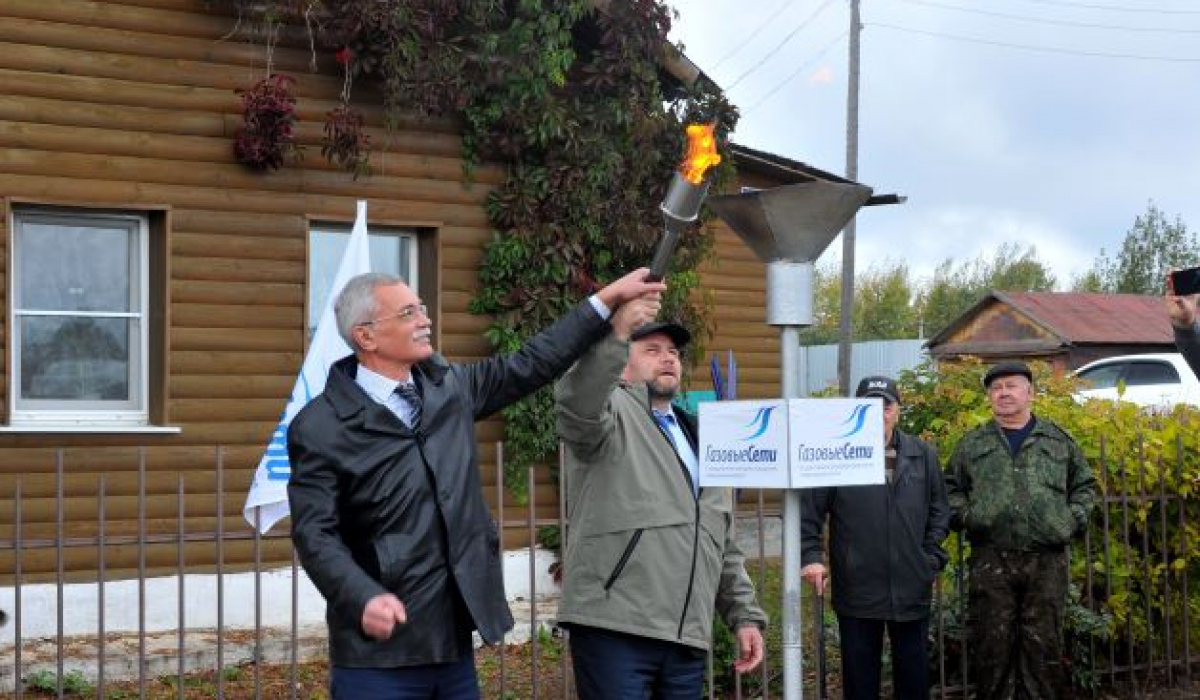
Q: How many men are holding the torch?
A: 2